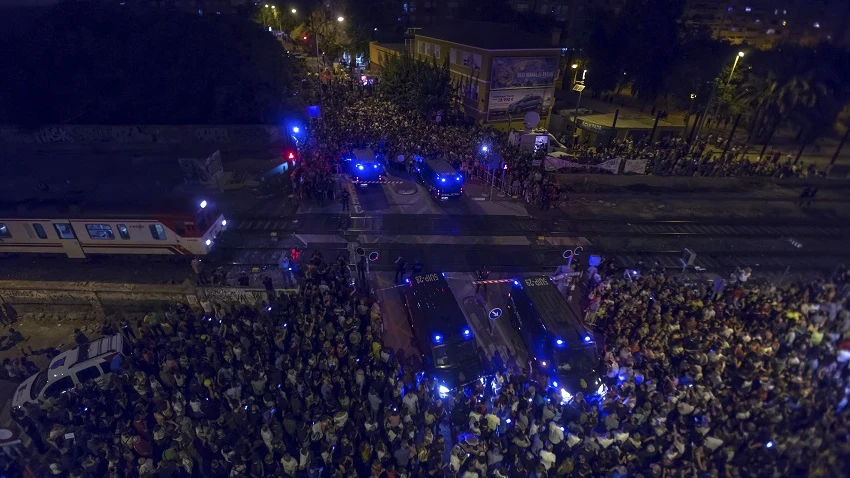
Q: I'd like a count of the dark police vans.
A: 4